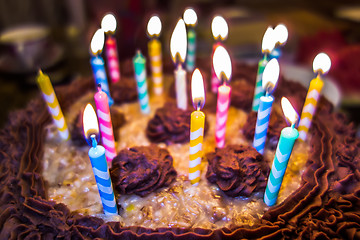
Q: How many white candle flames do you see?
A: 14